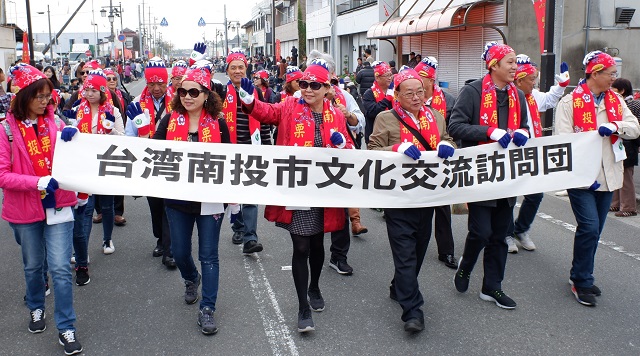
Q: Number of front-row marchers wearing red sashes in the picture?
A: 6